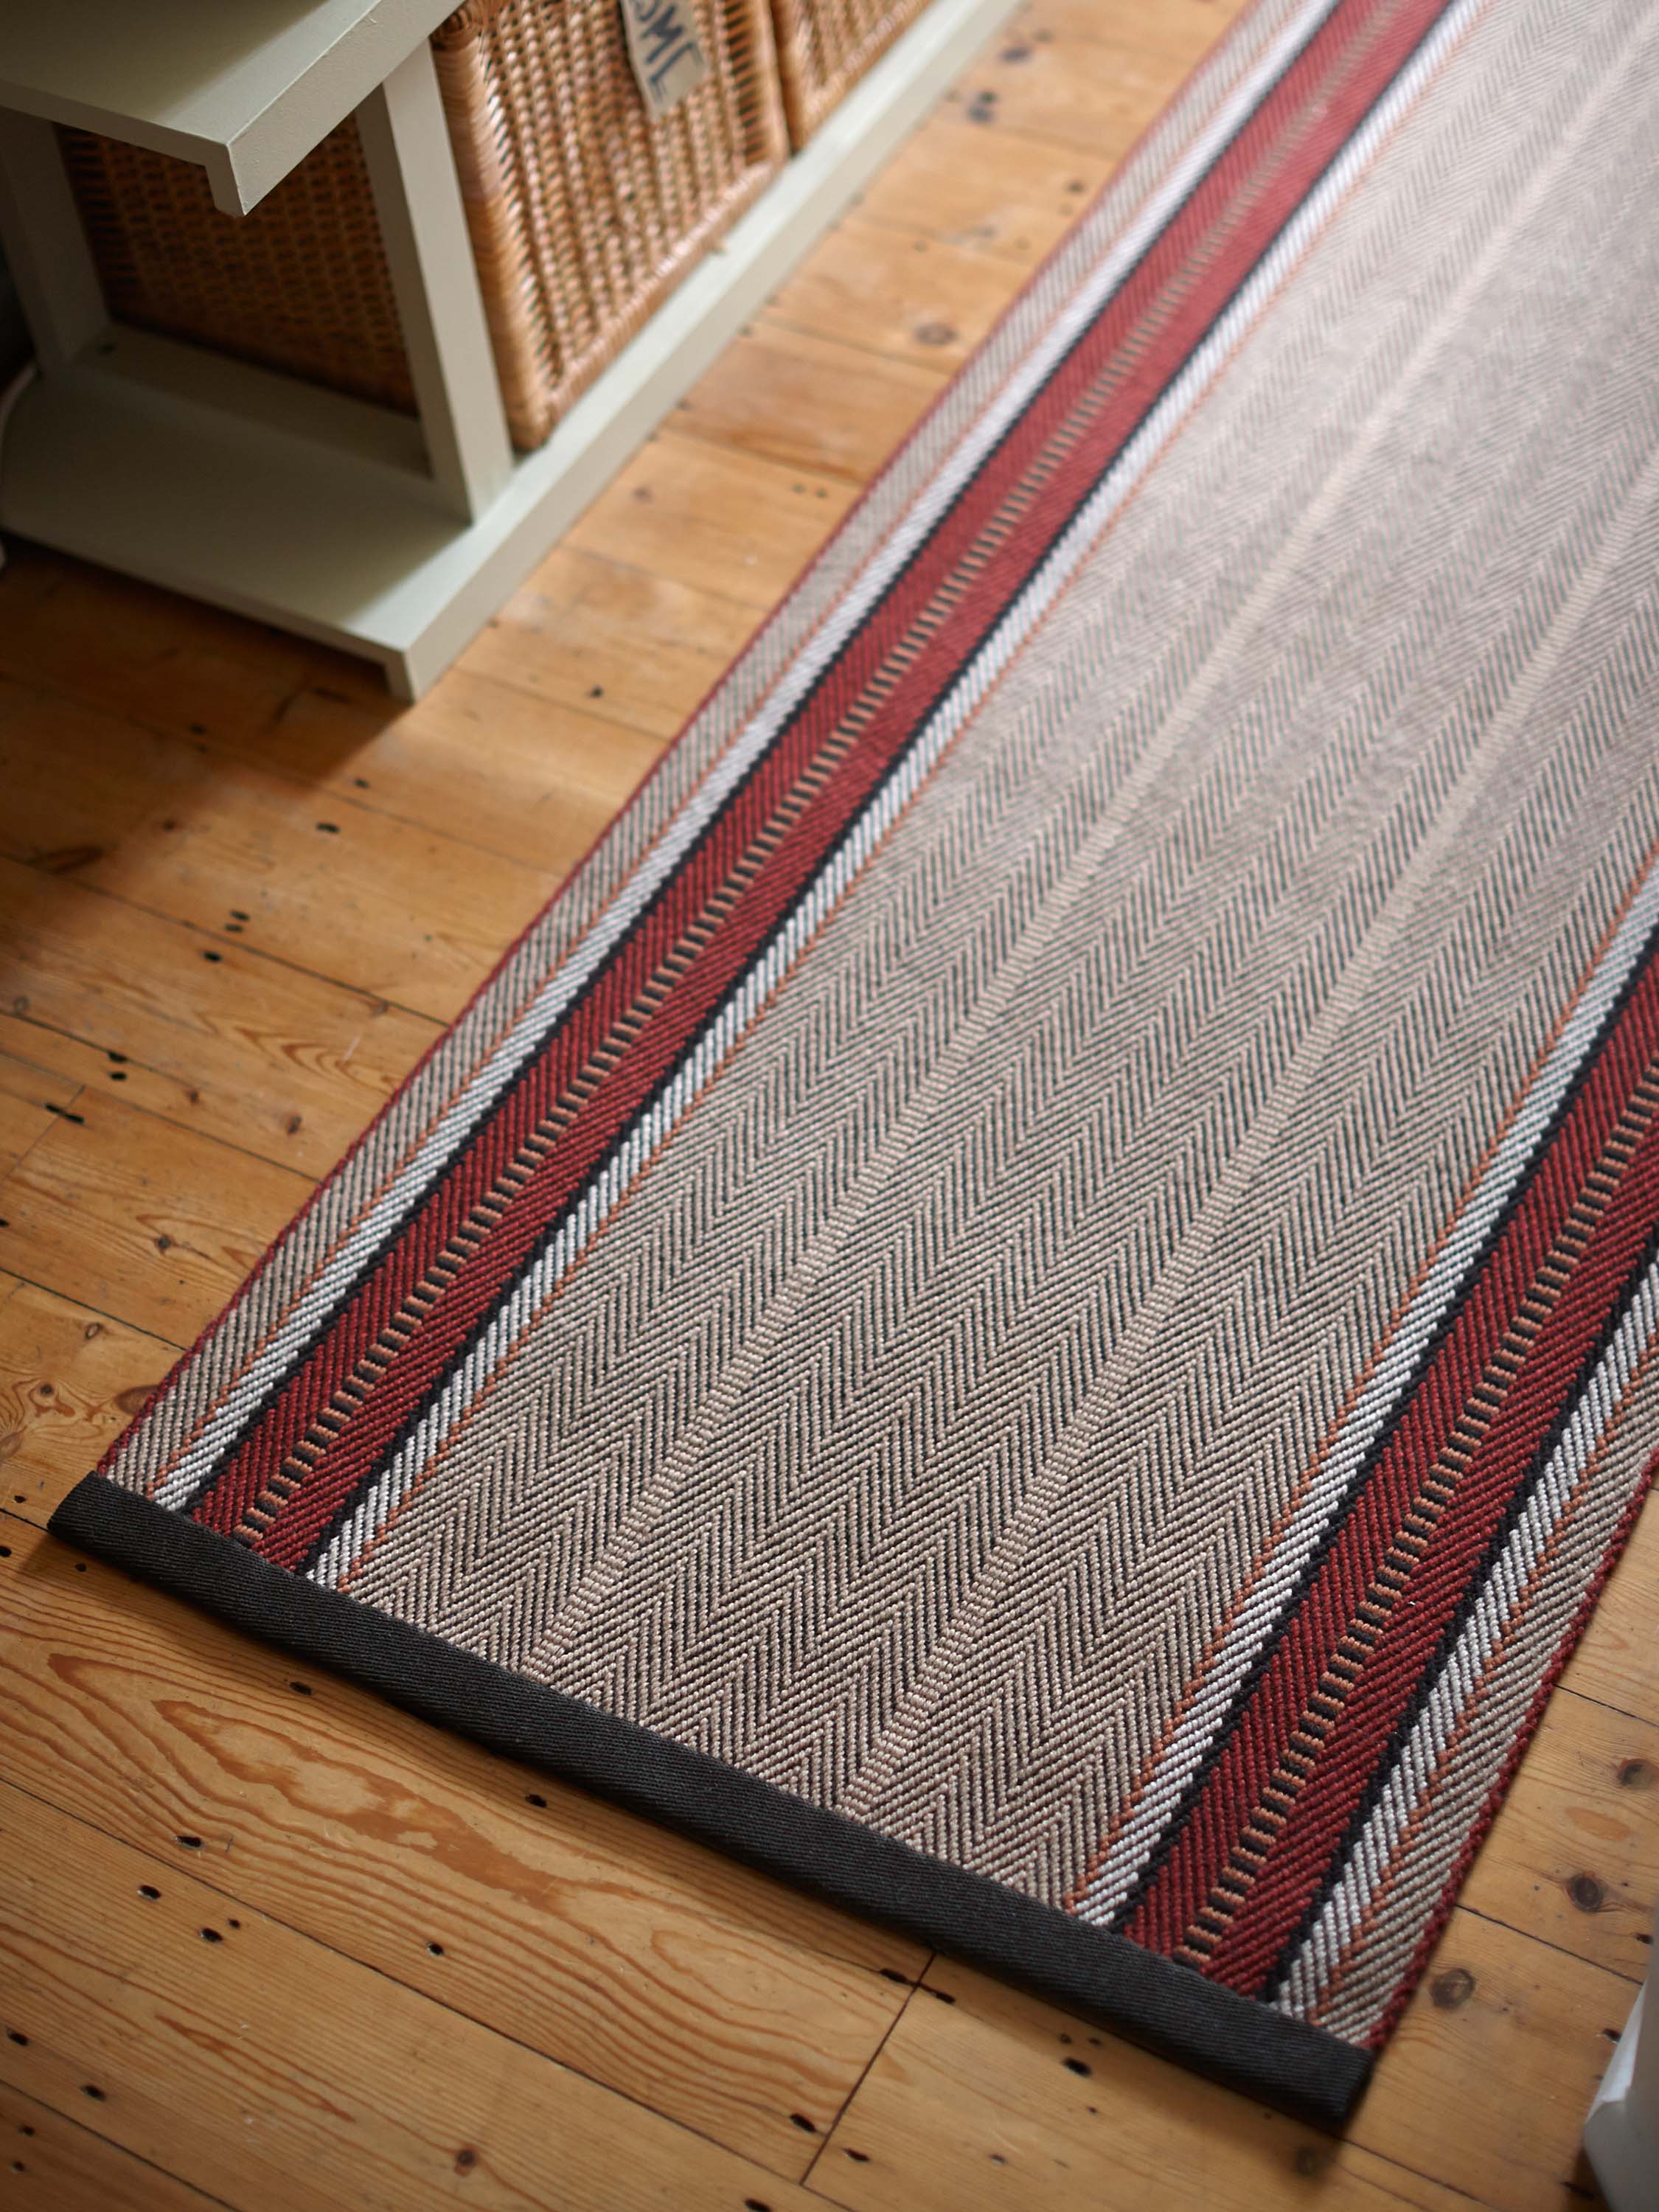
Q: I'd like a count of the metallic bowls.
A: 0